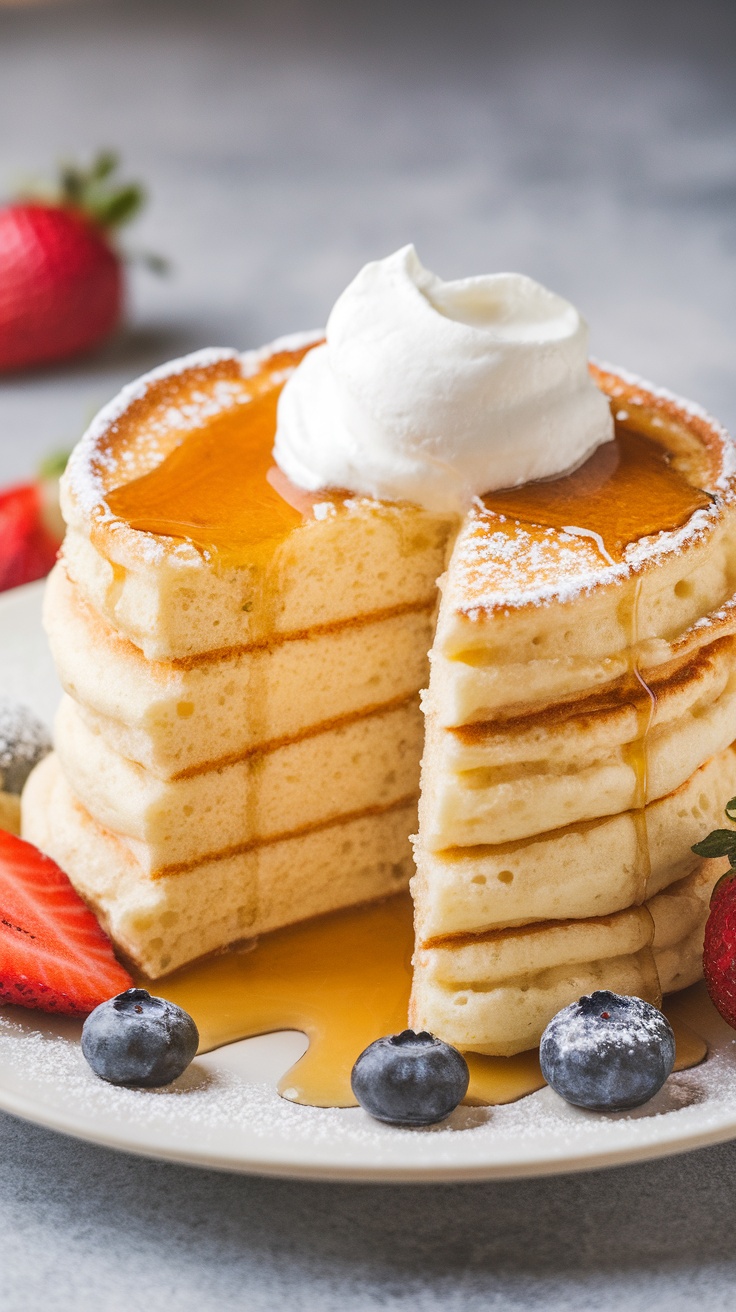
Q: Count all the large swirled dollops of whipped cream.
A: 1